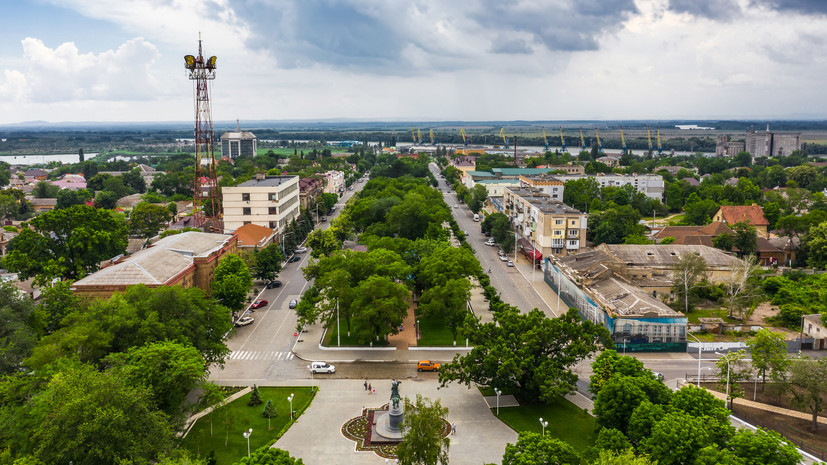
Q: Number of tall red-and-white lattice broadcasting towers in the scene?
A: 1